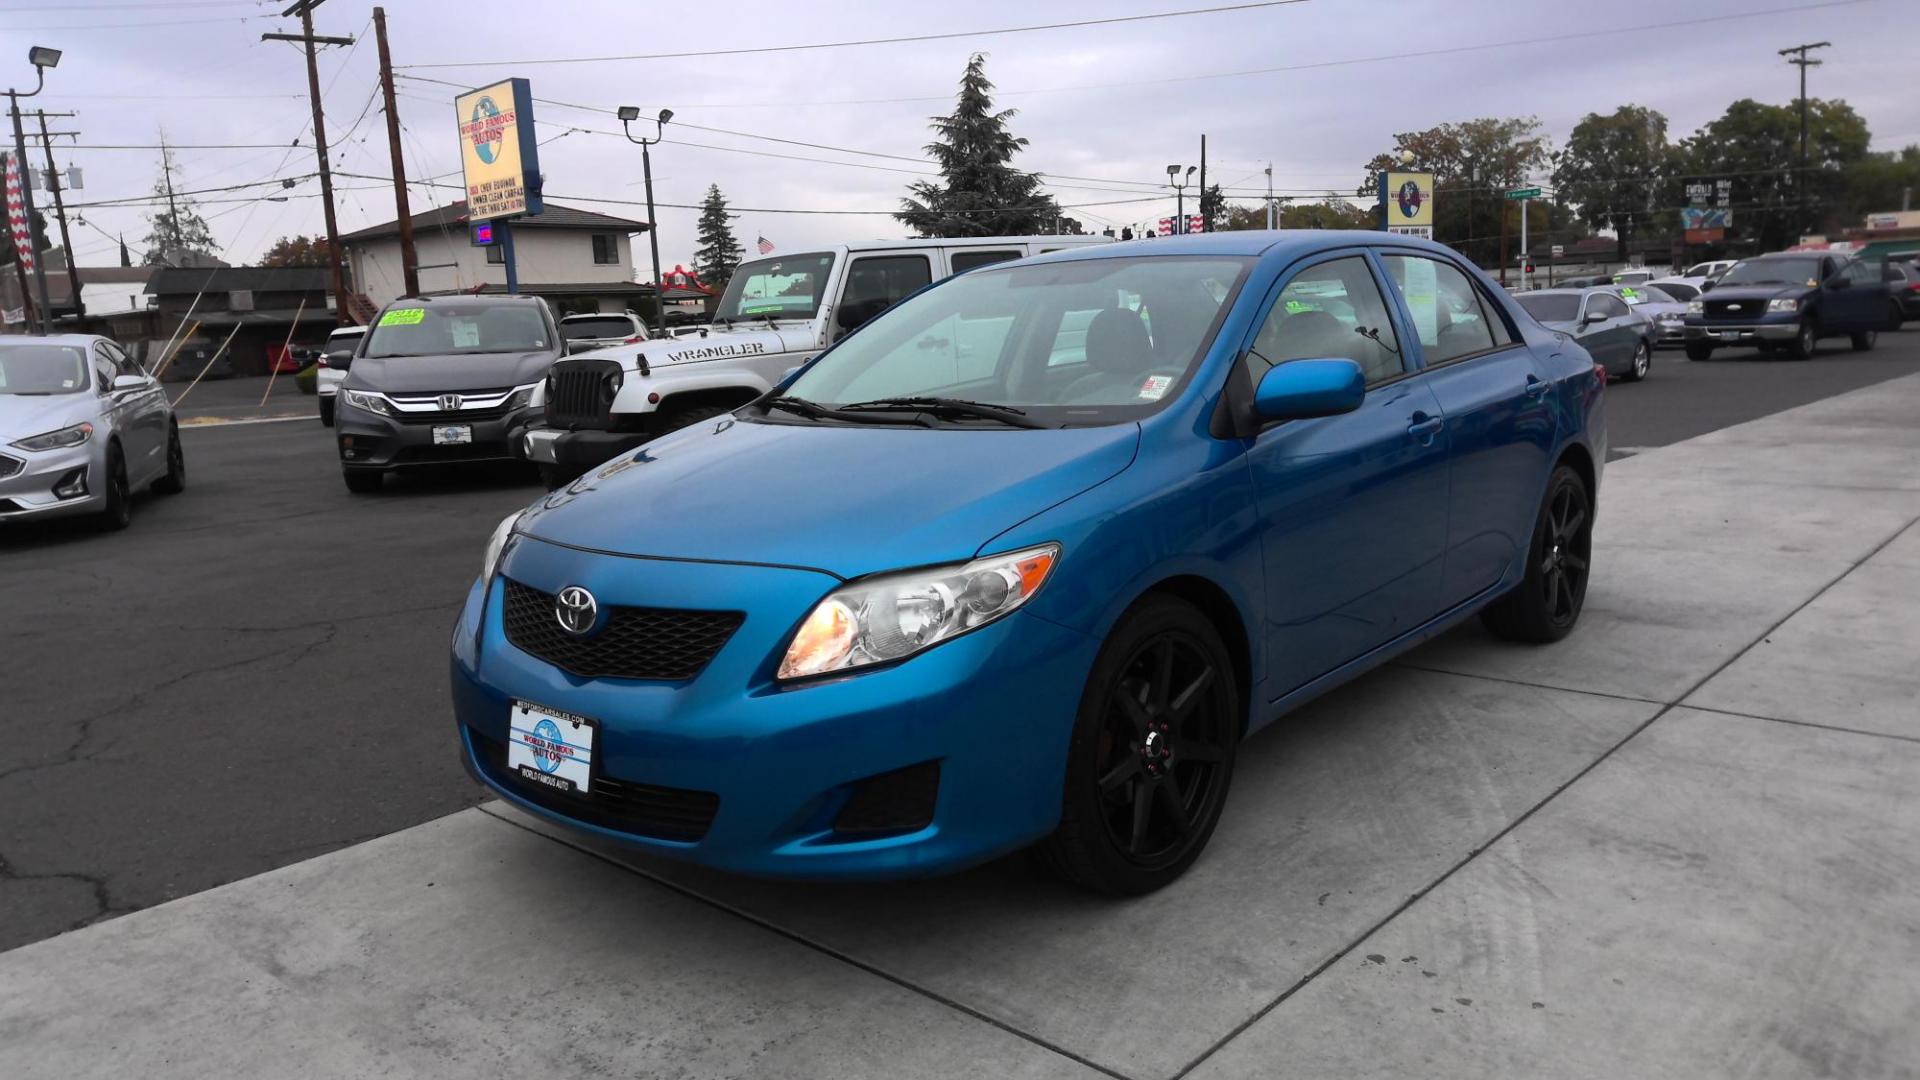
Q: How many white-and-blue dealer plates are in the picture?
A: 2